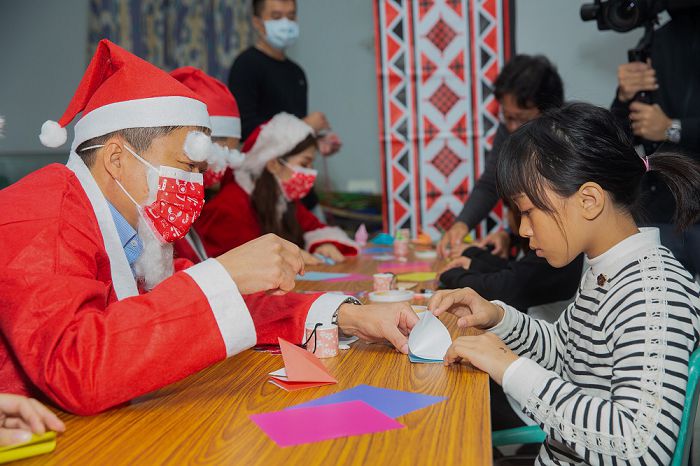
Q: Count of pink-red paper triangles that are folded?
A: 1